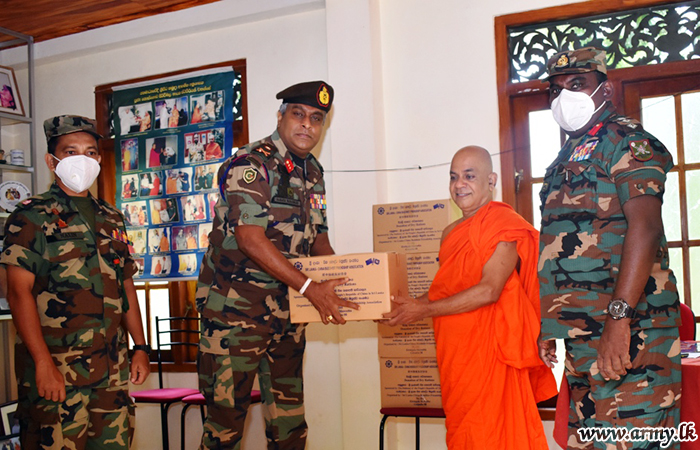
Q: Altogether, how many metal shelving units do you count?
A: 1